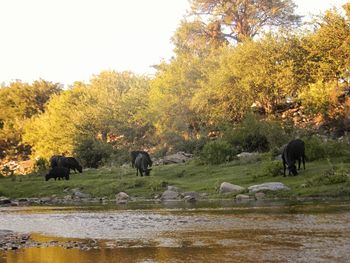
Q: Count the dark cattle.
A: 4